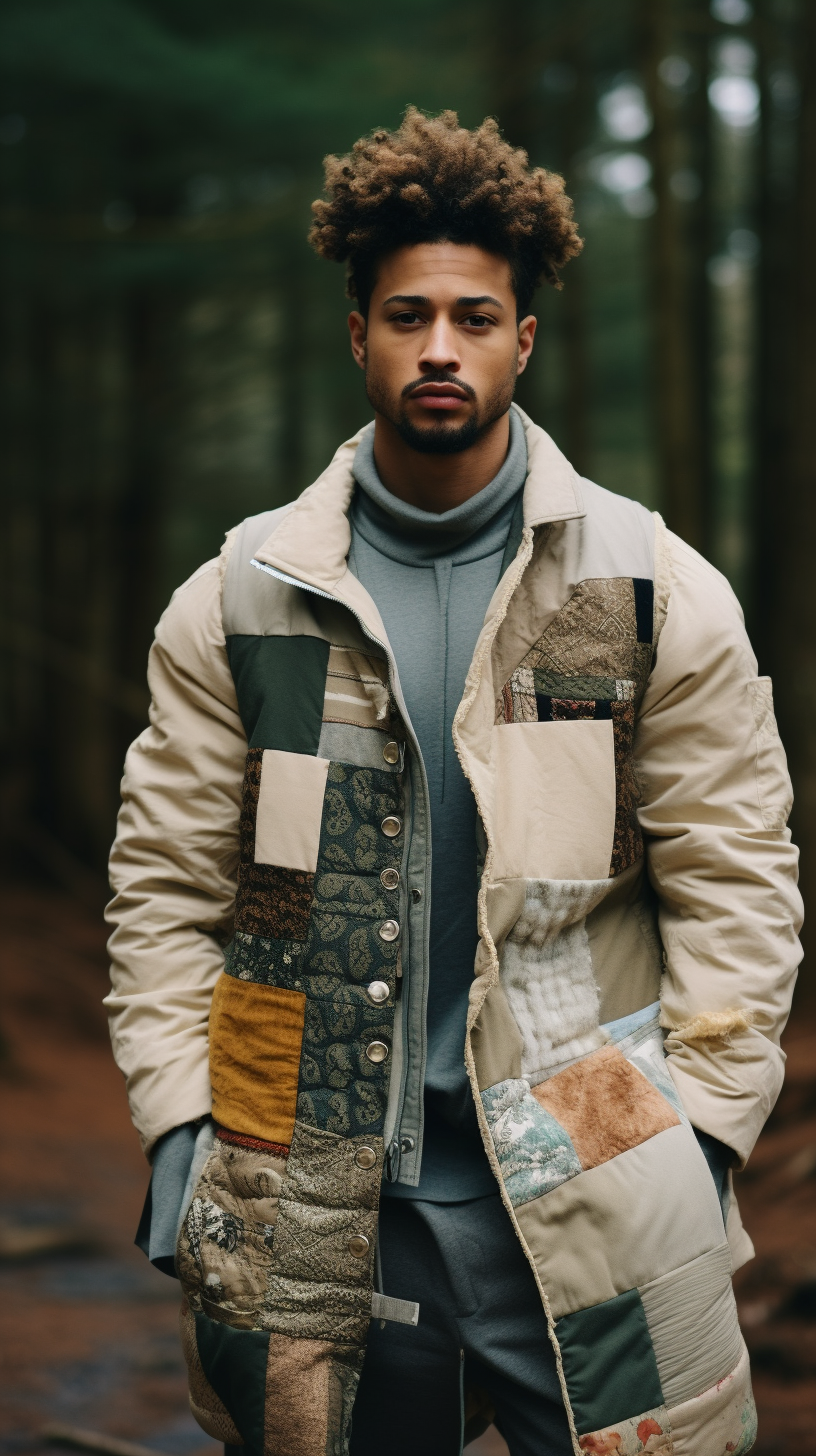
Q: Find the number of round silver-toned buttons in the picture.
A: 8